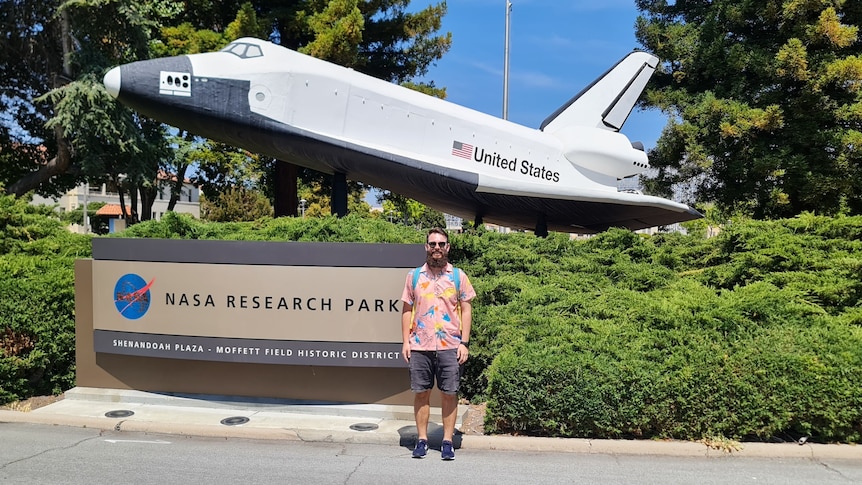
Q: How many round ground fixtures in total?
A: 3